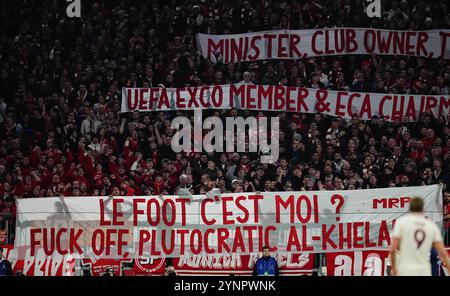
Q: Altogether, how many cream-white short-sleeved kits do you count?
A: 1